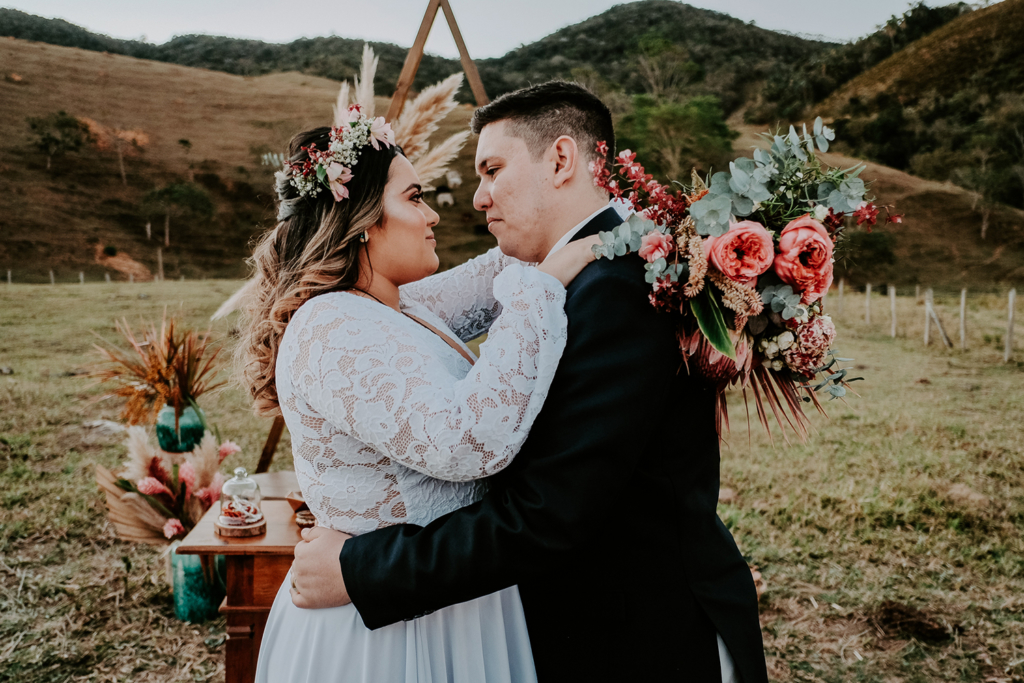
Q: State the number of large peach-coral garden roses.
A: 2